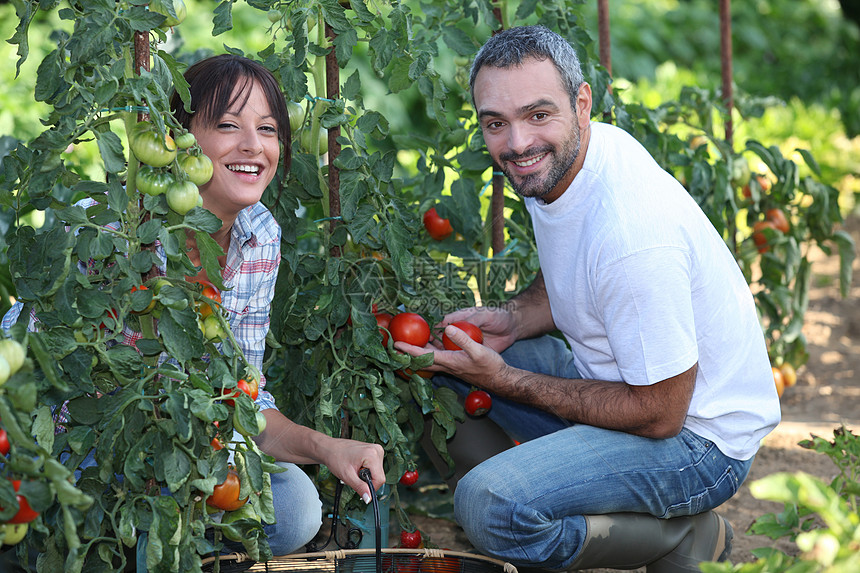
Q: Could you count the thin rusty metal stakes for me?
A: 5